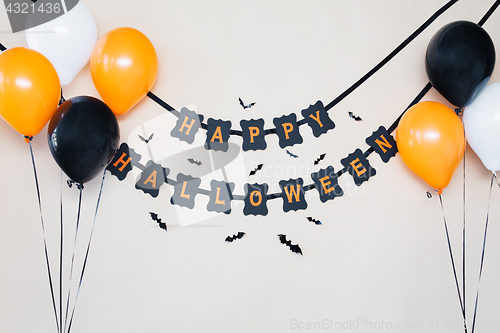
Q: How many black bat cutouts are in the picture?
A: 11